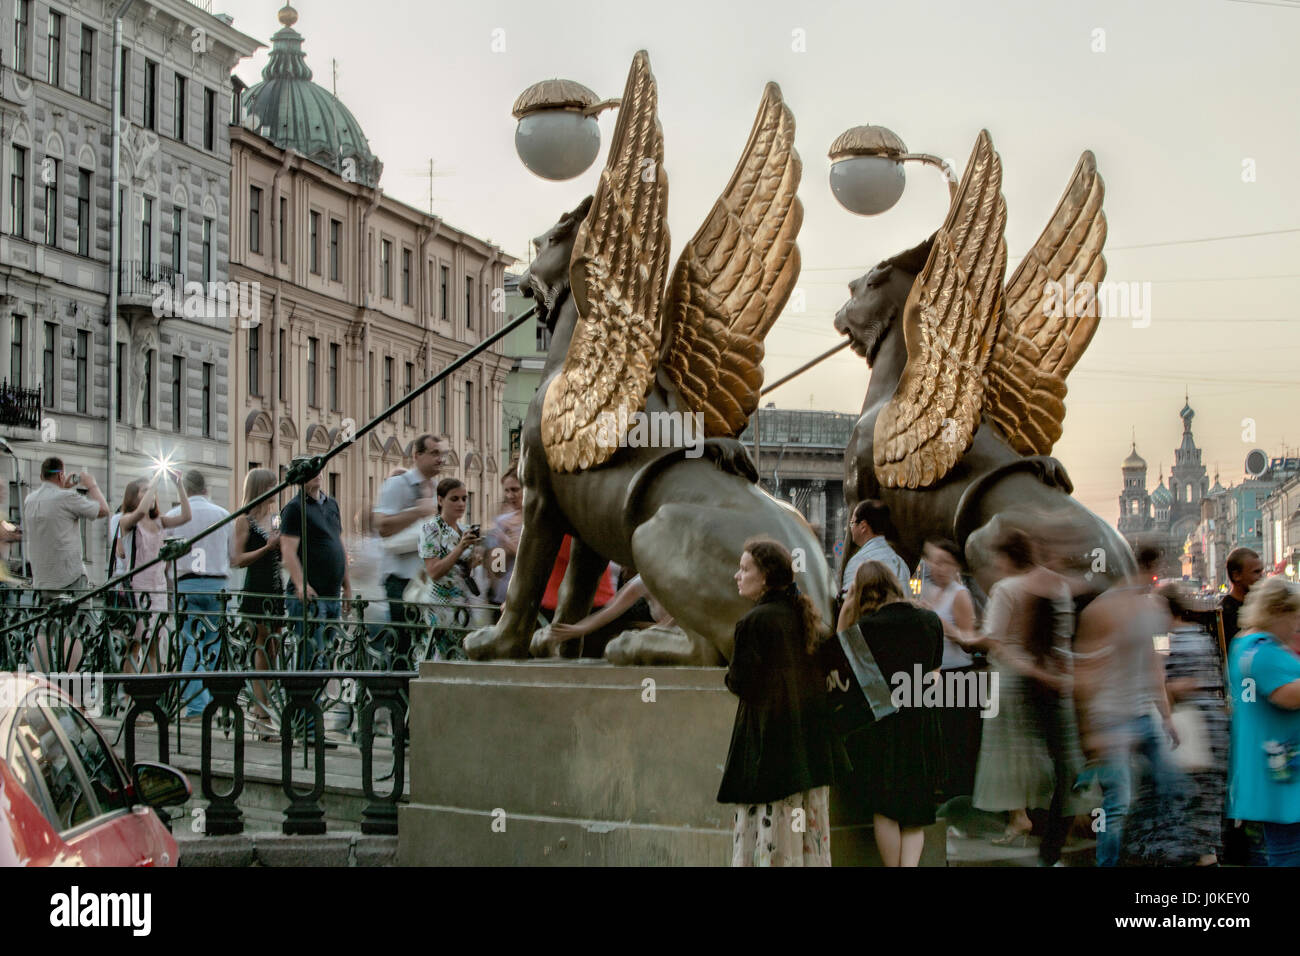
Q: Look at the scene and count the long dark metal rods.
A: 2